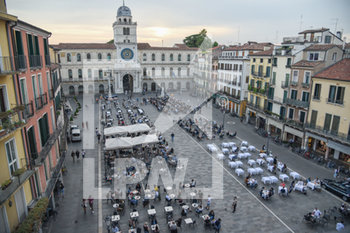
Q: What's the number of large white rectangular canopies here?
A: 2